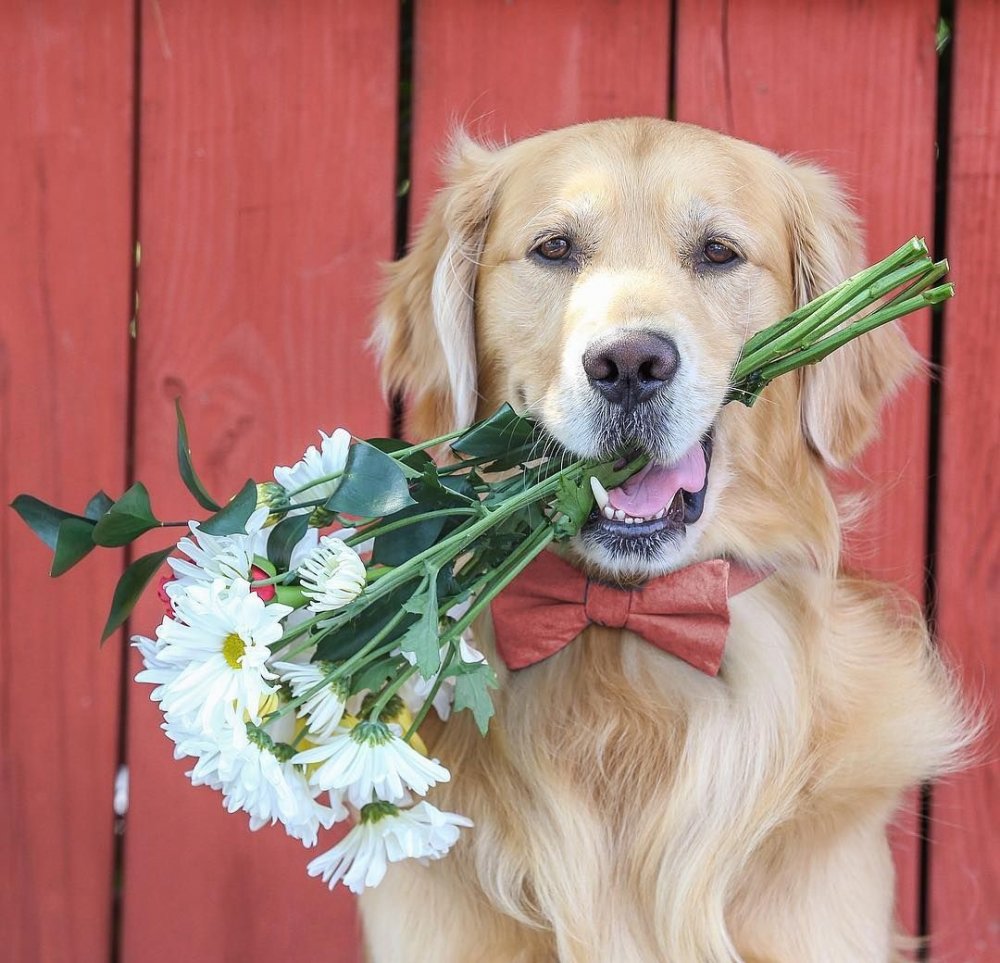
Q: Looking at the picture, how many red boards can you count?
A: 5